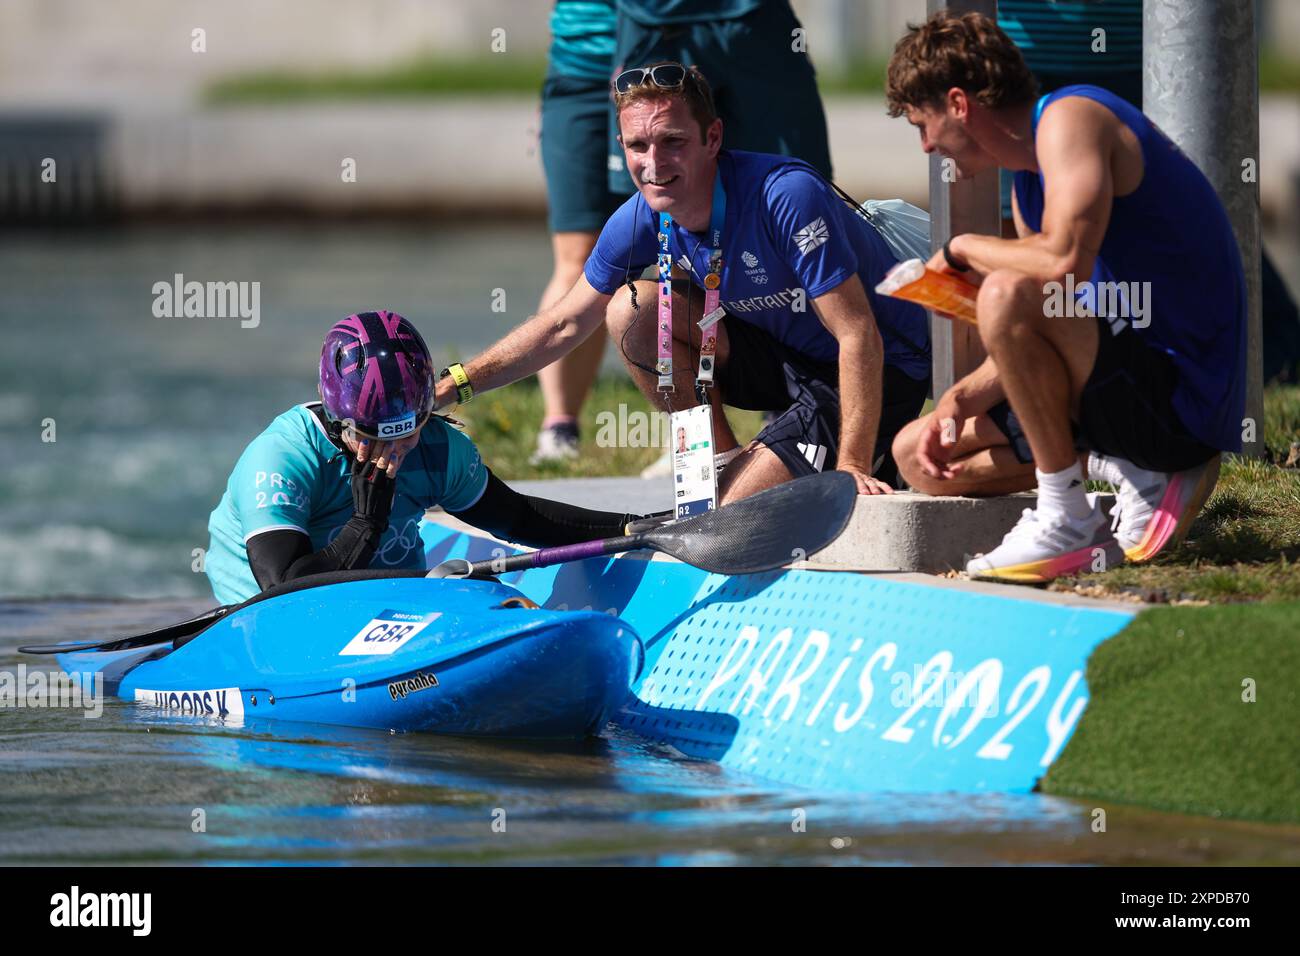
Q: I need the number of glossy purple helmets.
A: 1